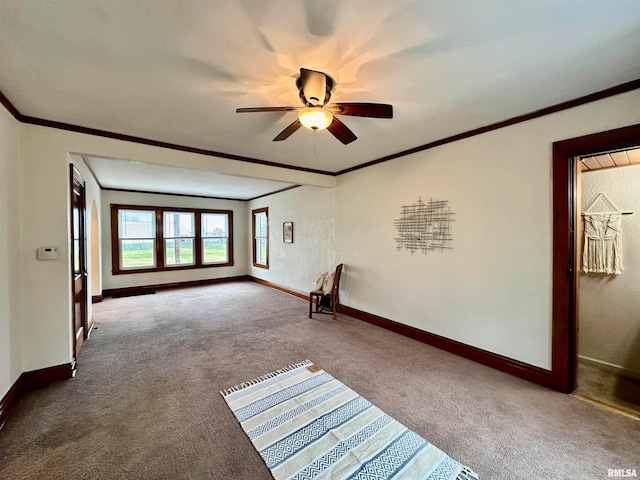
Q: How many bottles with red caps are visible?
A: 0